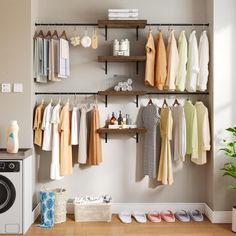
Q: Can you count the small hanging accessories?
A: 3